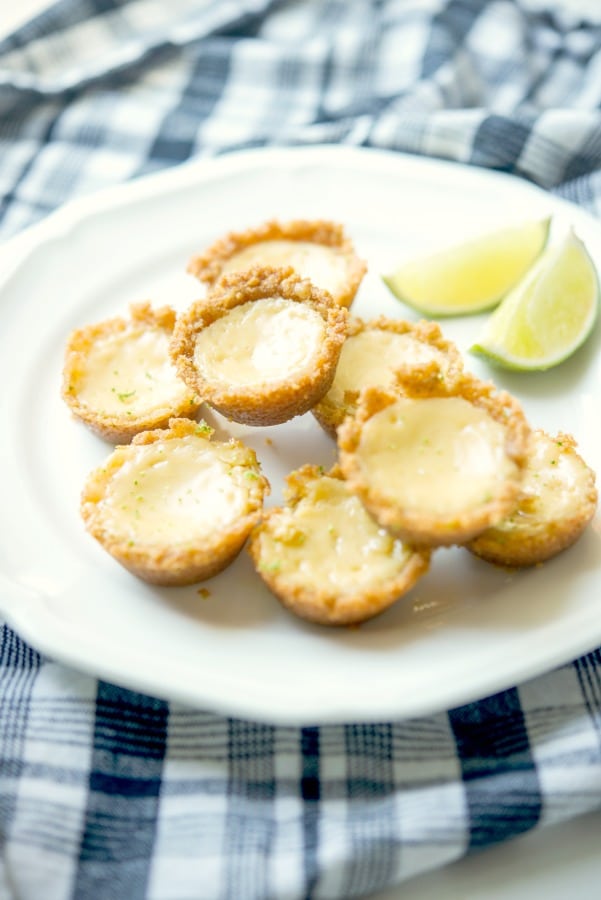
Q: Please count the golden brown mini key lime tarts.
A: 8